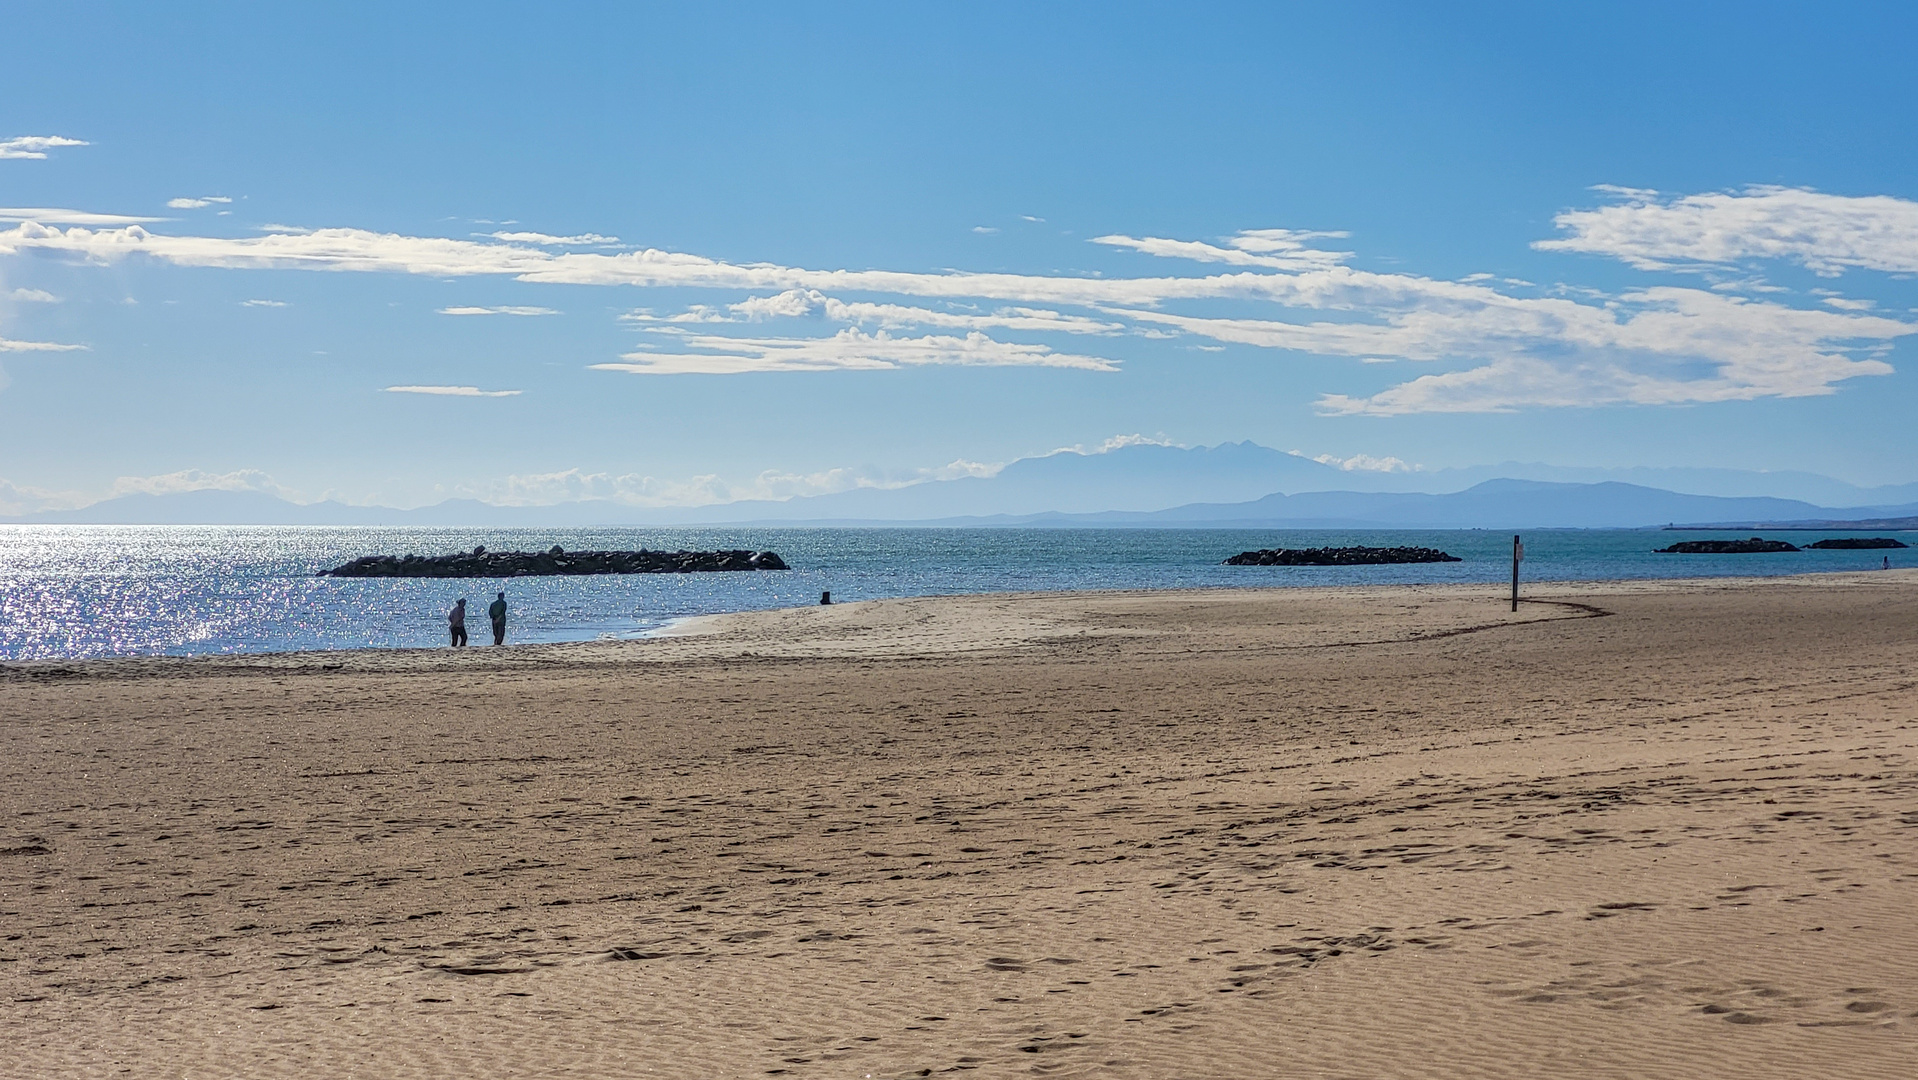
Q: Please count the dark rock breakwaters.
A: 4